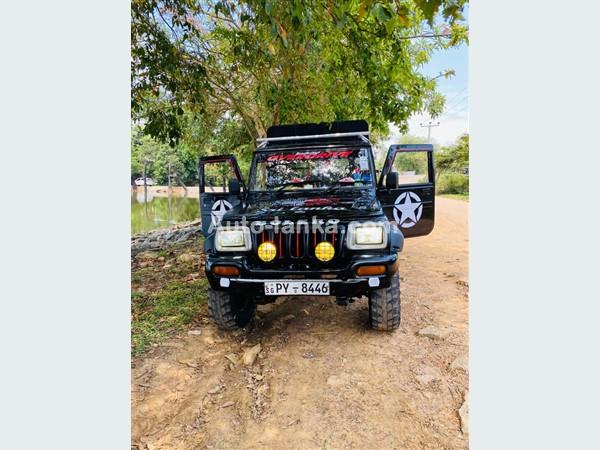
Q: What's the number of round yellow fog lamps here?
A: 2